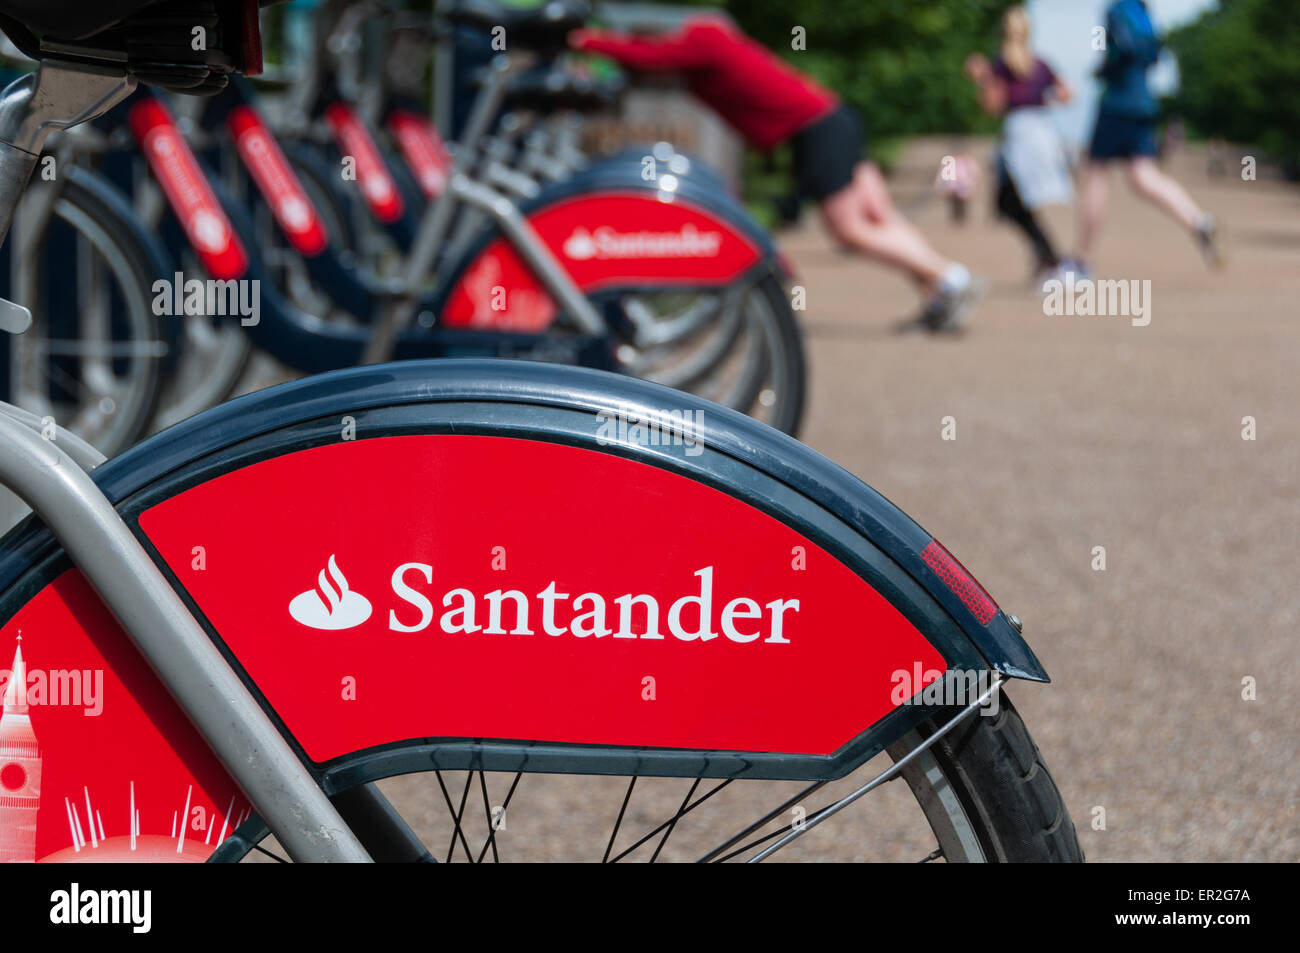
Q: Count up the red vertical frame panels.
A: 4